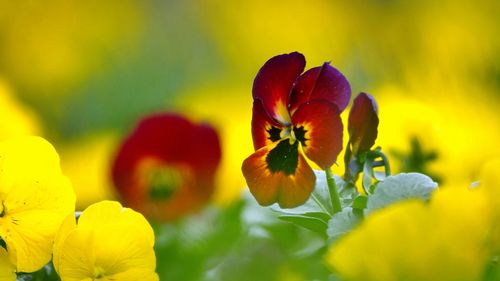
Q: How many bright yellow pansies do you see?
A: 2